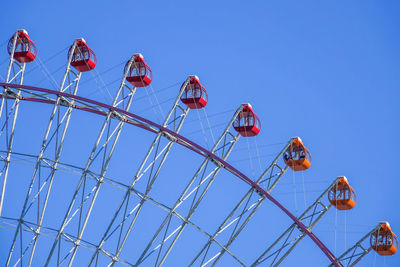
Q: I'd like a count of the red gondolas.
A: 5